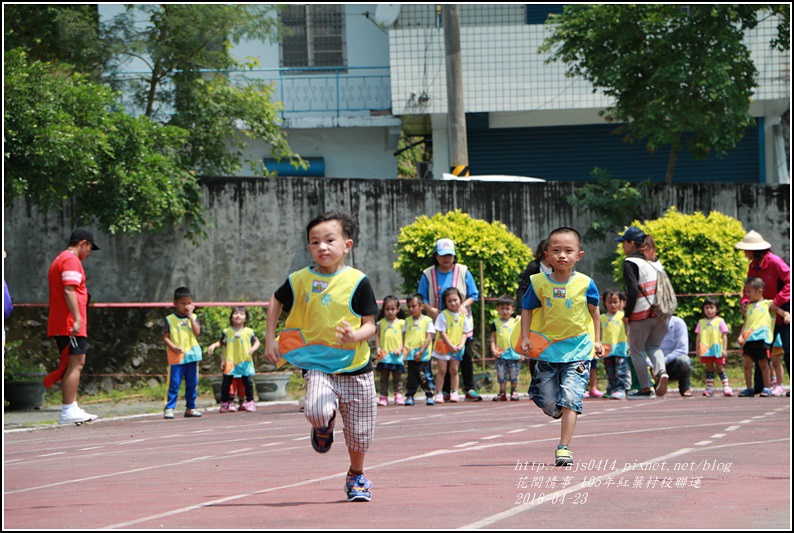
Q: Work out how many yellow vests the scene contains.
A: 11